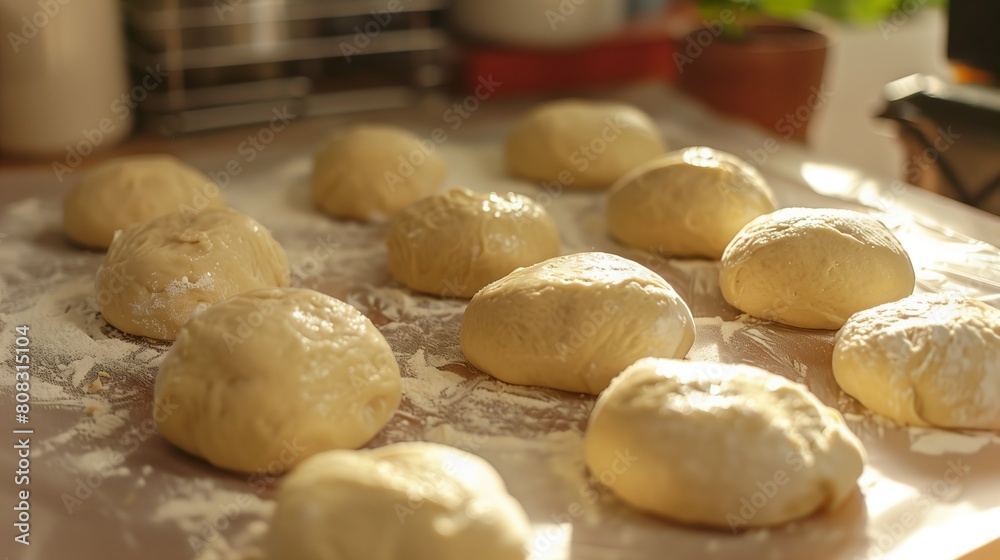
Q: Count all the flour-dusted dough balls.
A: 12